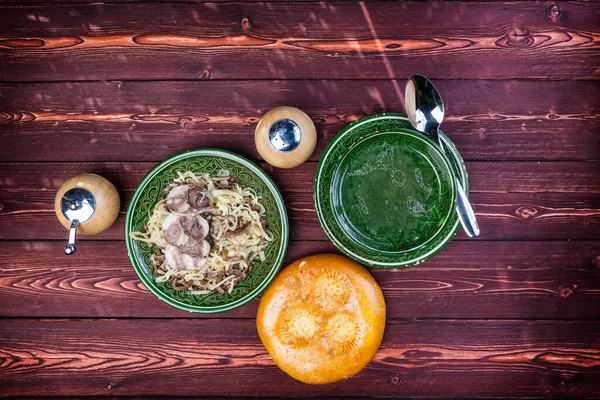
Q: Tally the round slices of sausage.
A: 3